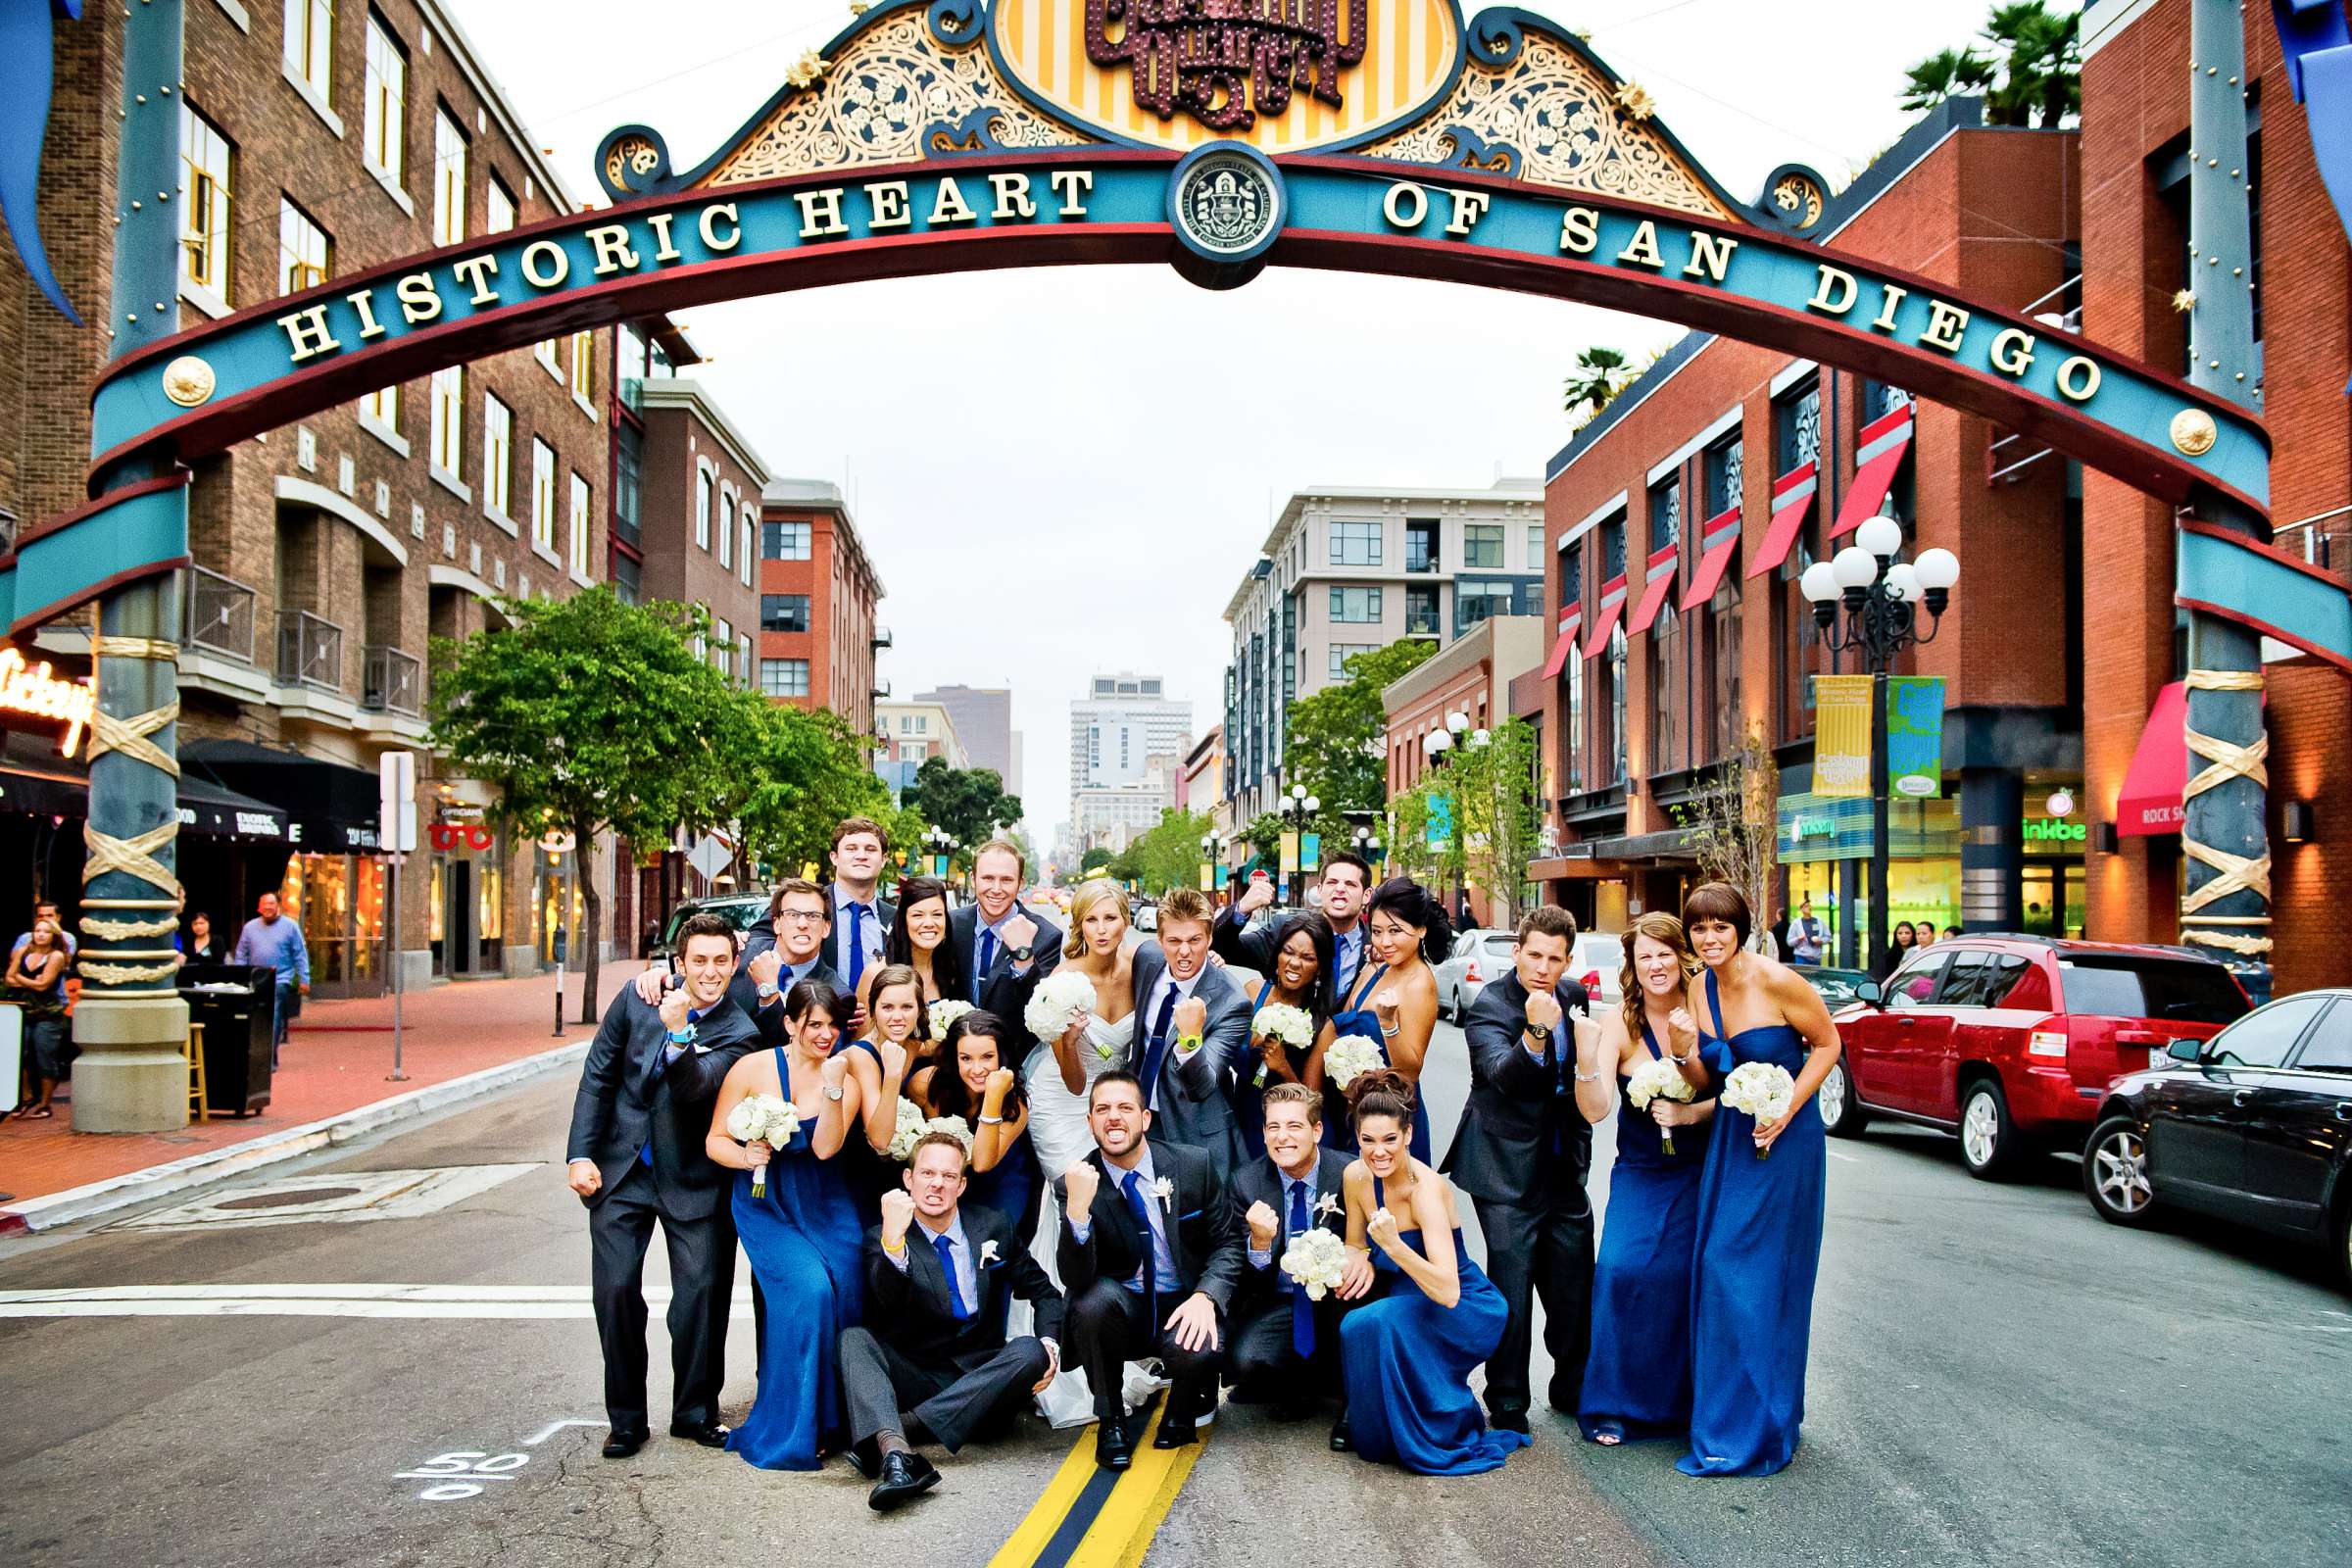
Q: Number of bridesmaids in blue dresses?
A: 9